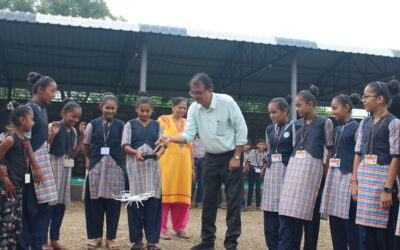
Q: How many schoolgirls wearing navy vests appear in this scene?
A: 8